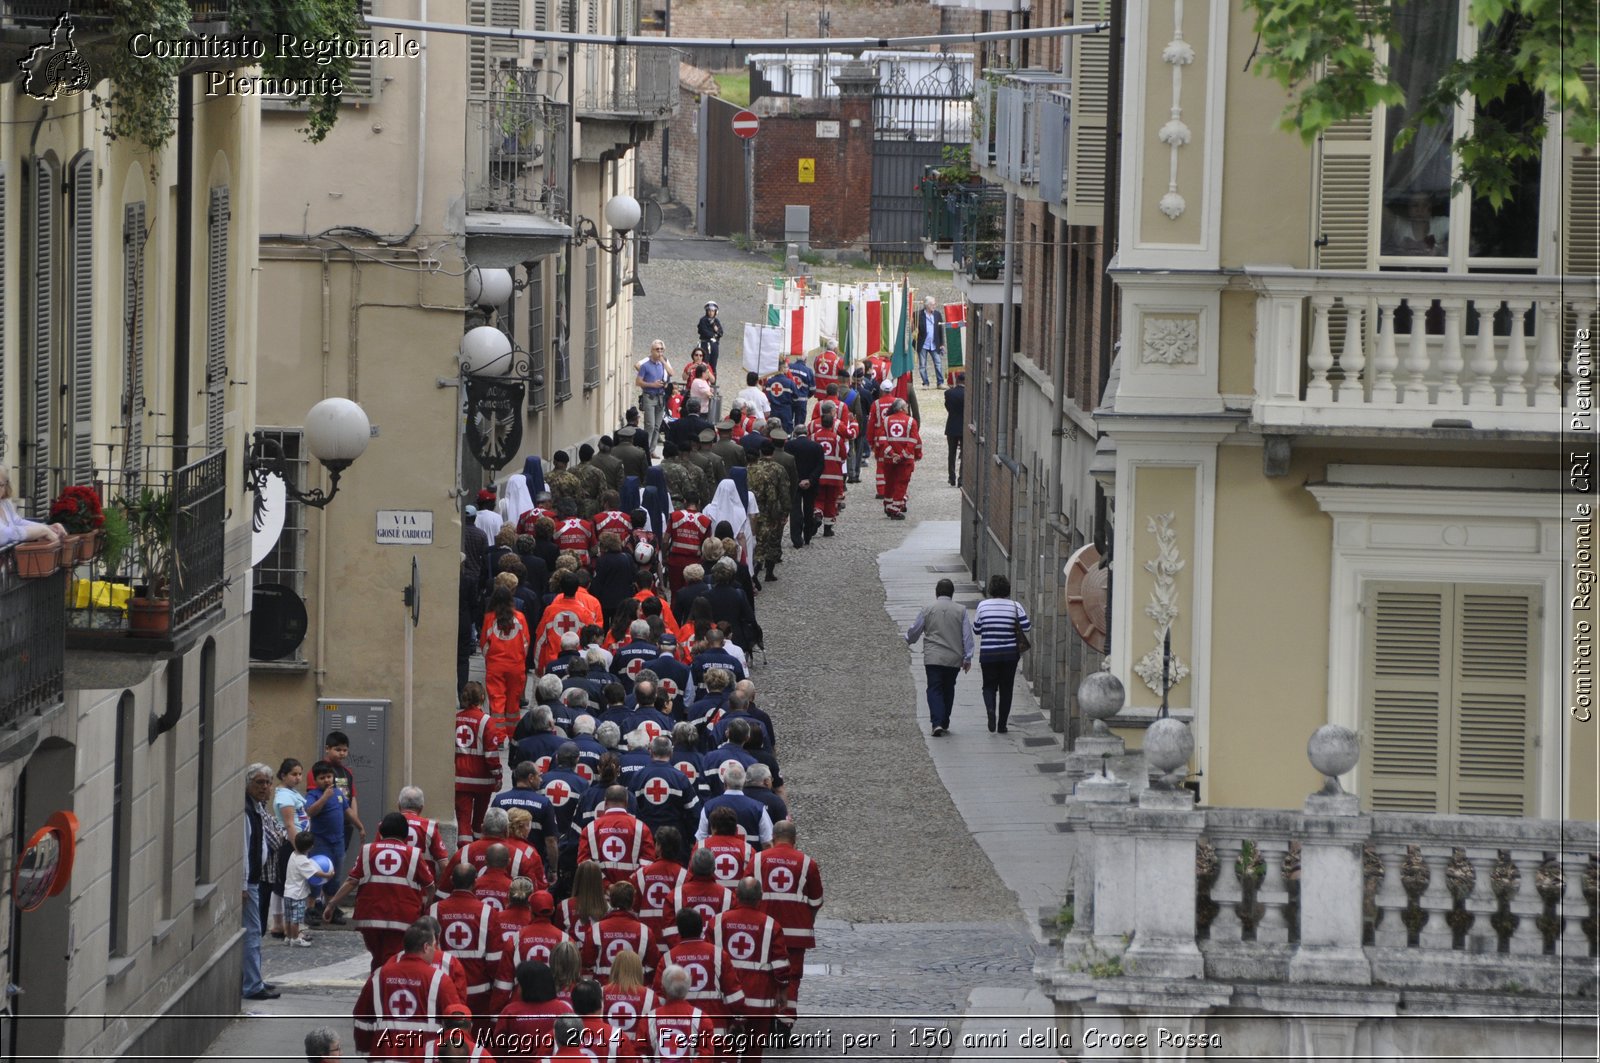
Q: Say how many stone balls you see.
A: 3